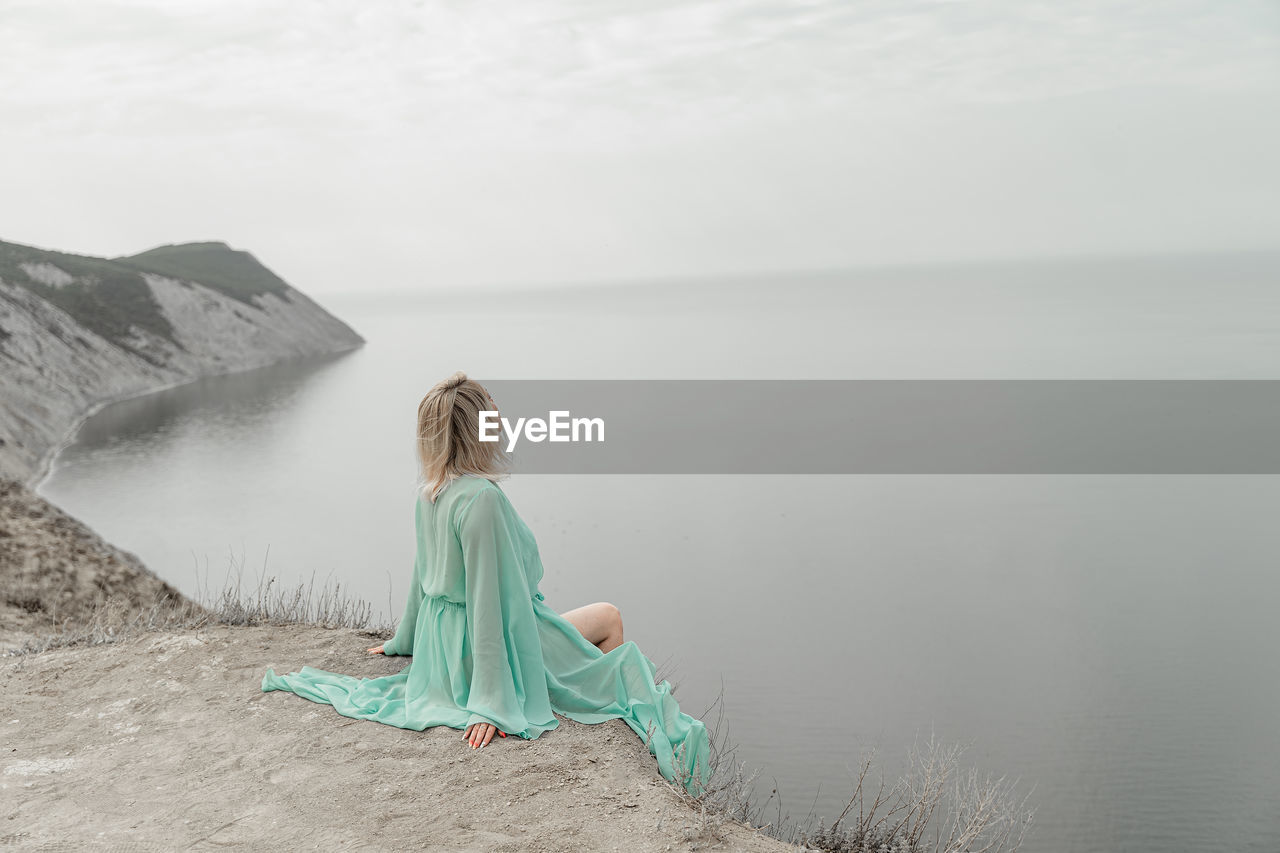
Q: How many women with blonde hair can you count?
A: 1